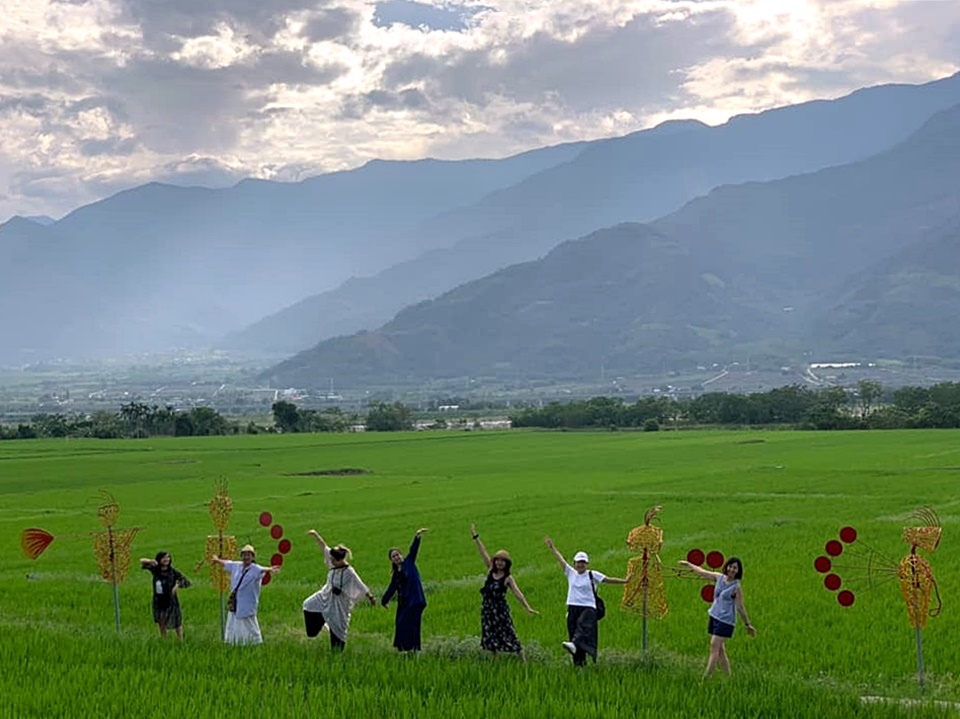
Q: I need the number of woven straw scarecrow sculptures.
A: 4